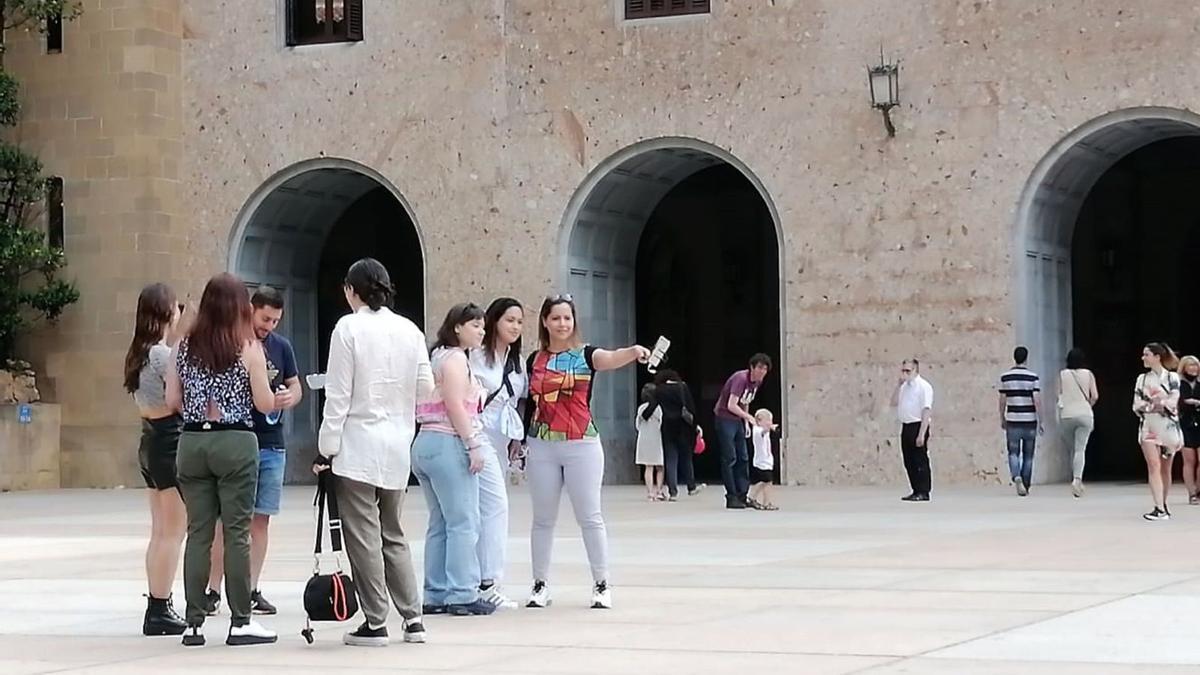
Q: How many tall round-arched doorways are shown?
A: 3